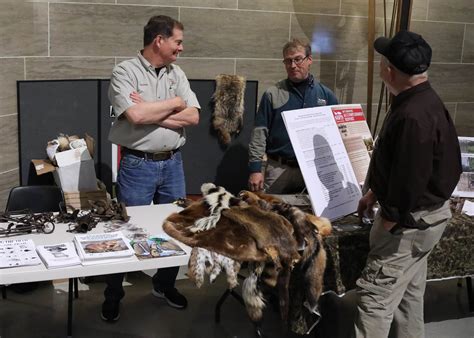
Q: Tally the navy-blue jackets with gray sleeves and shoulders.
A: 1